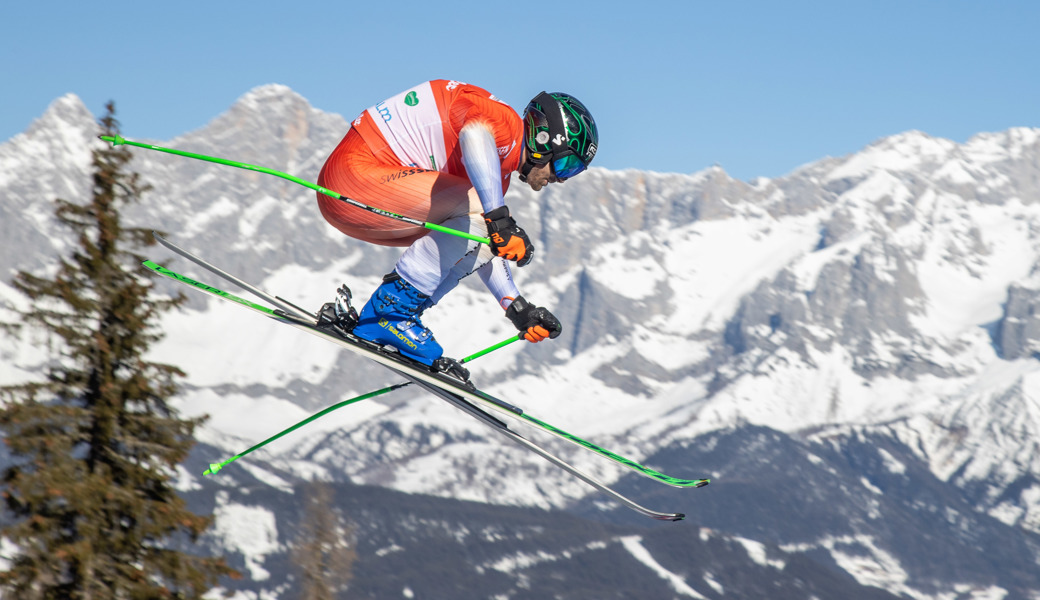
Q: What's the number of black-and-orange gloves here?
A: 2